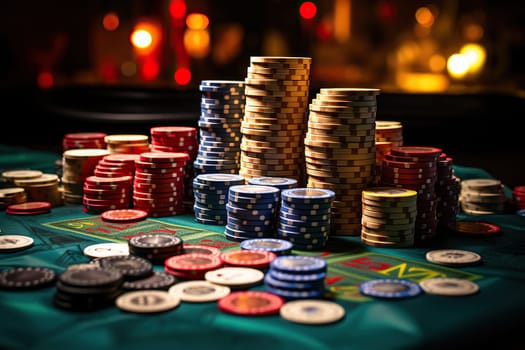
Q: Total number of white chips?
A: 8